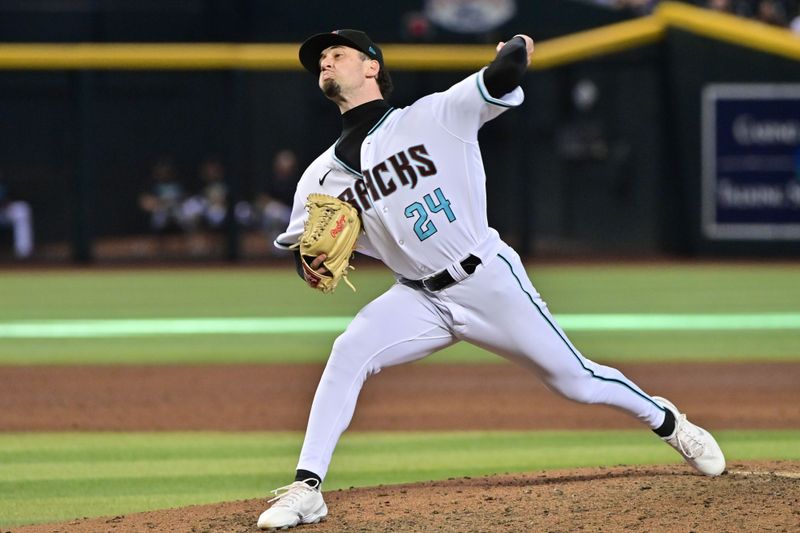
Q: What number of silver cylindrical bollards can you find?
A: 0